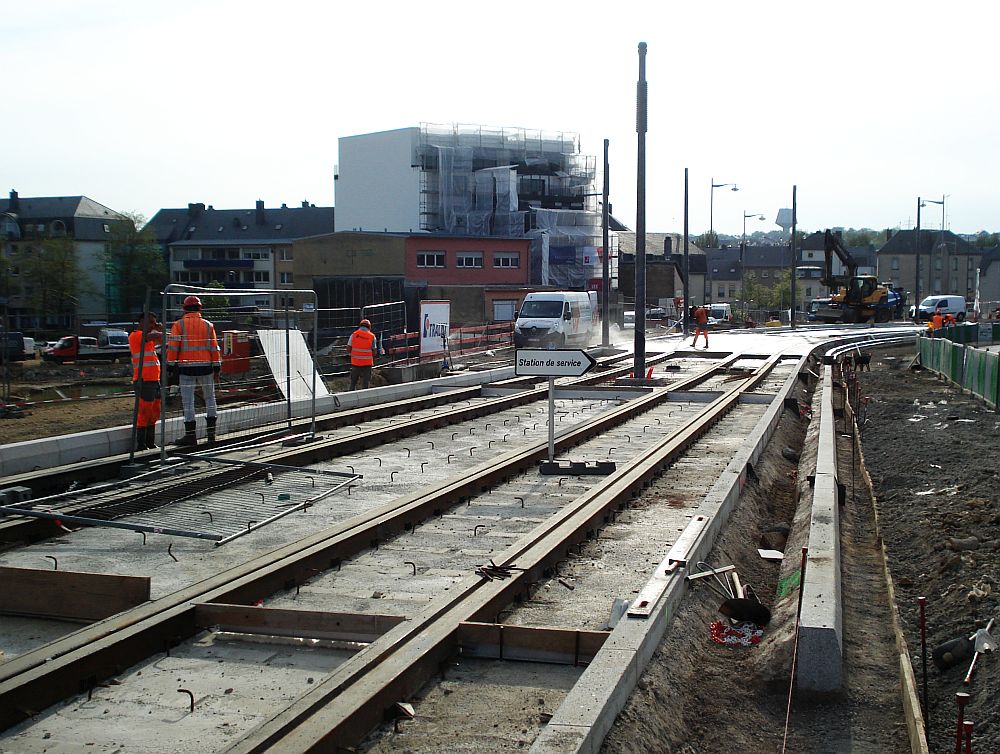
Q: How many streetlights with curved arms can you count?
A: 3